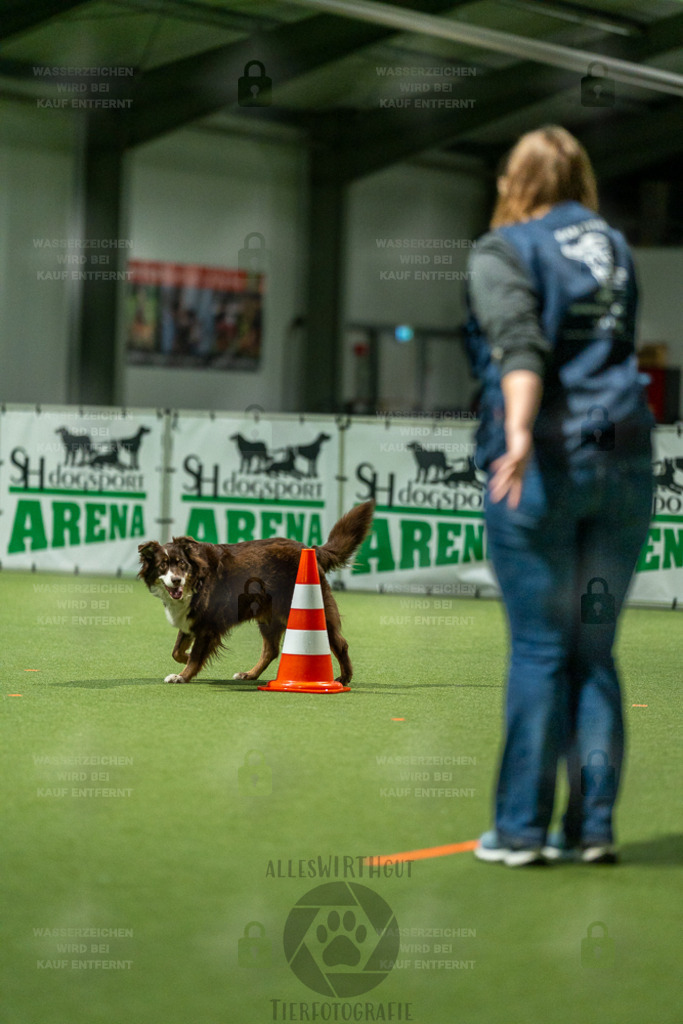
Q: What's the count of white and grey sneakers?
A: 2